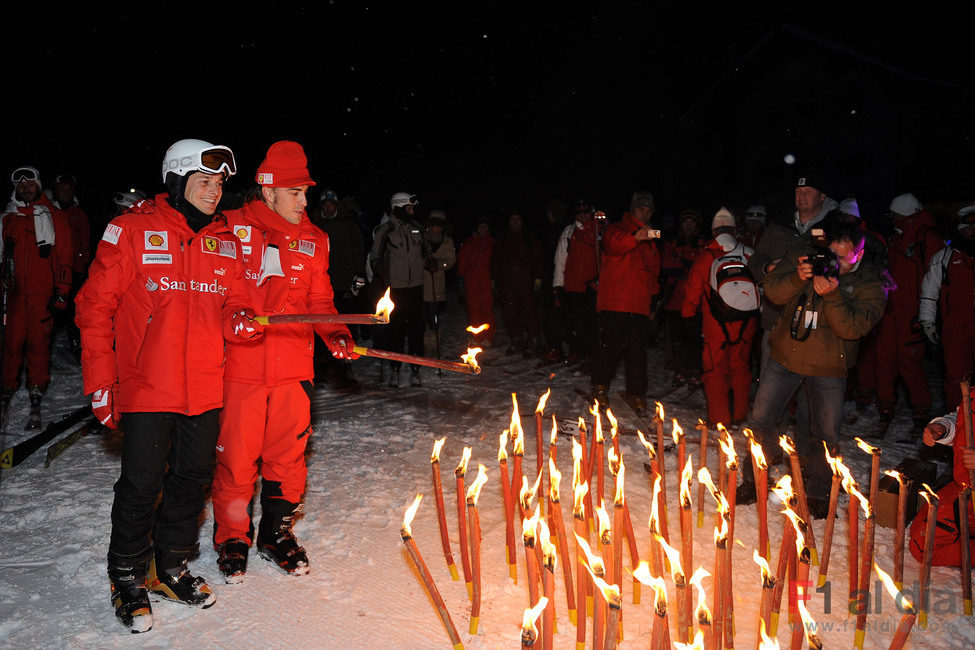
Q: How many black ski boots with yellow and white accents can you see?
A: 2